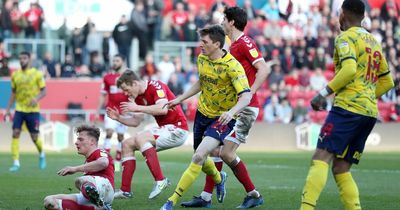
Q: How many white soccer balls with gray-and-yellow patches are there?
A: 0